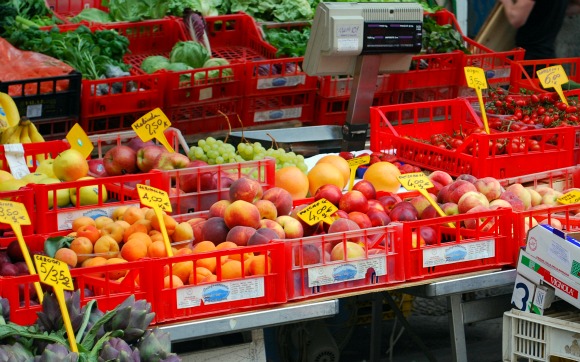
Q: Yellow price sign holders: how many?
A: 11